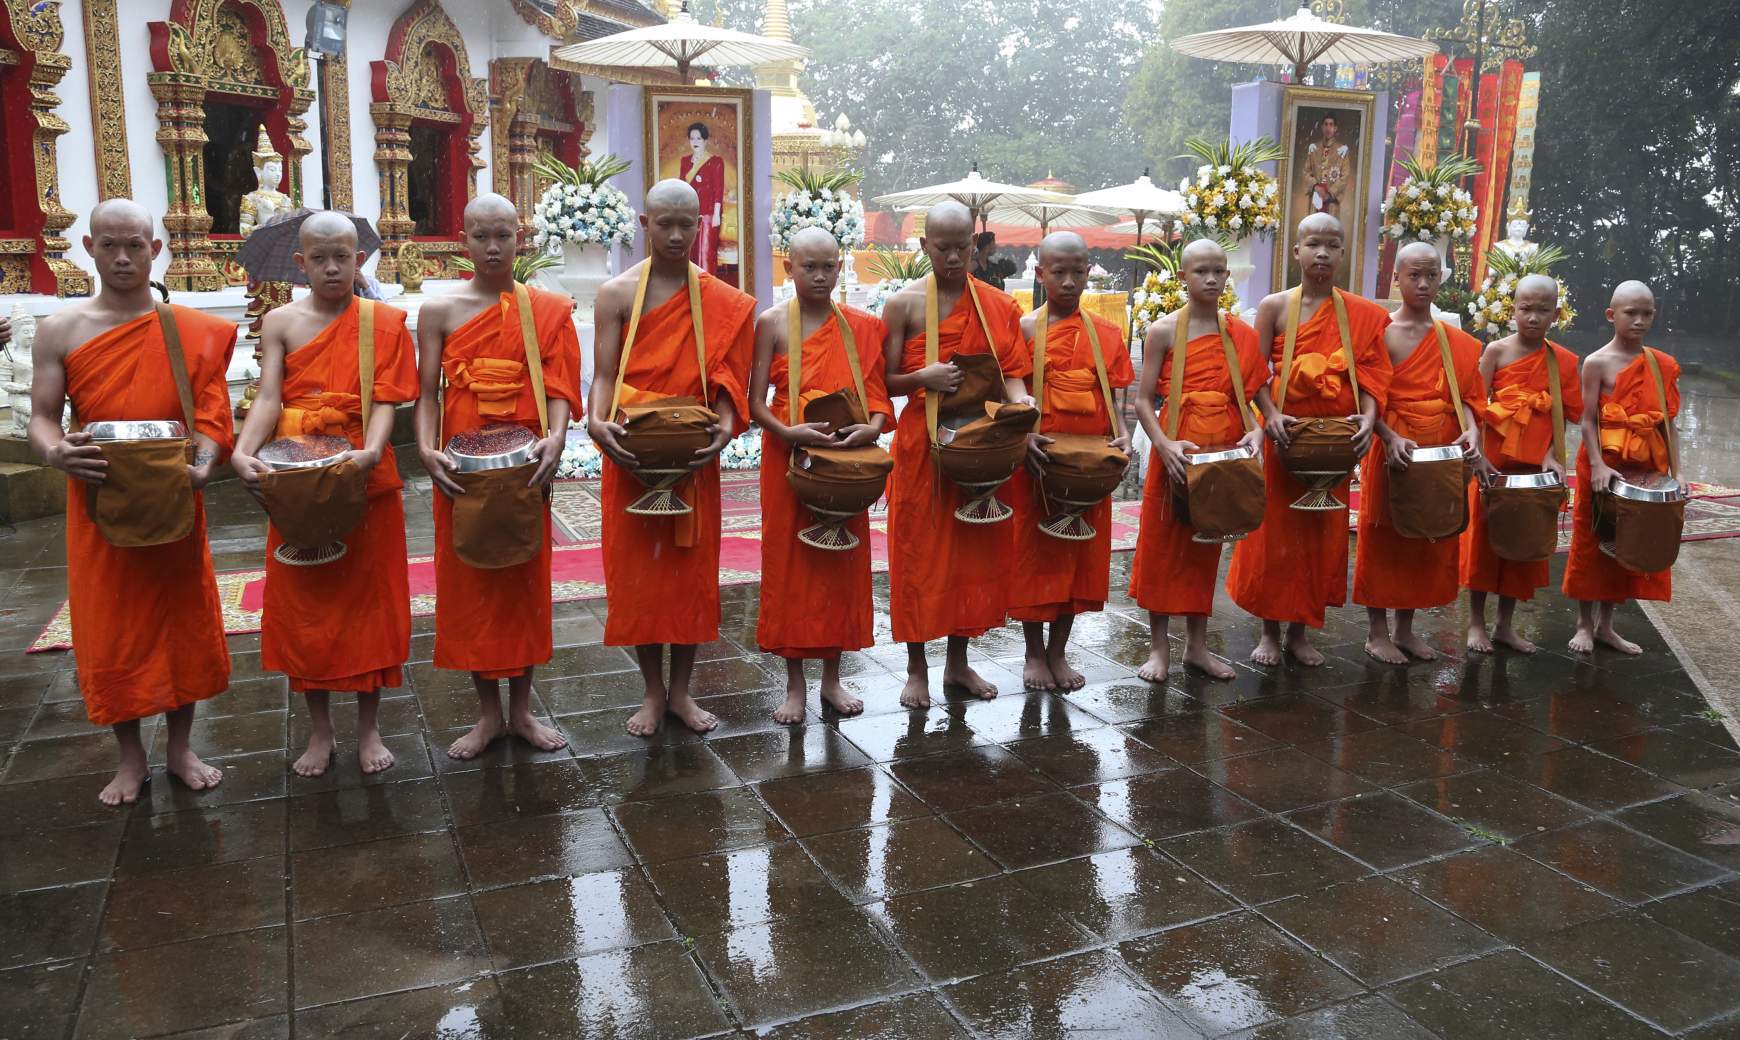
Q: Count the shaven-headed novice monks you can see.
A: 12